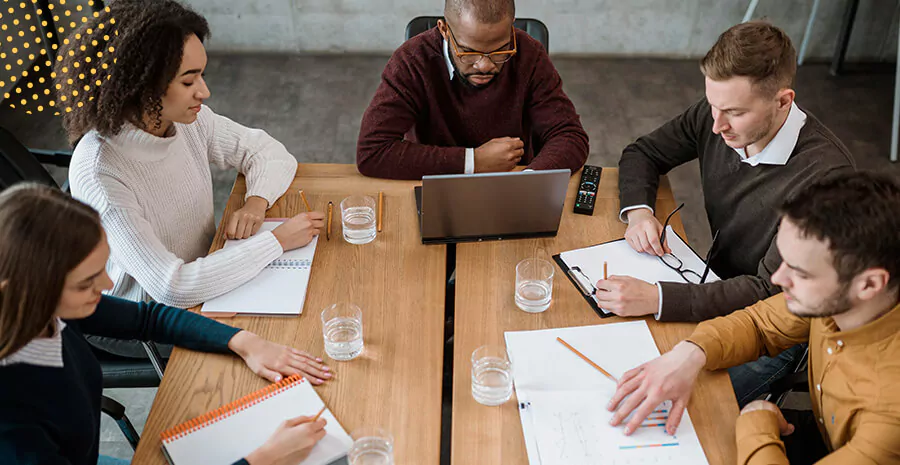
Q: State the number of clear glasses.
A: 5